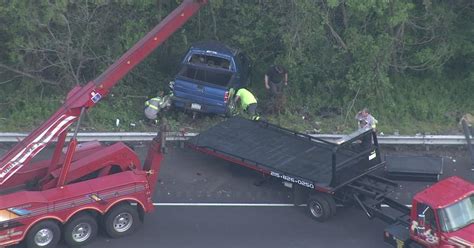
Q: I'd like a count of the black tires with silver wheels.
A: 4